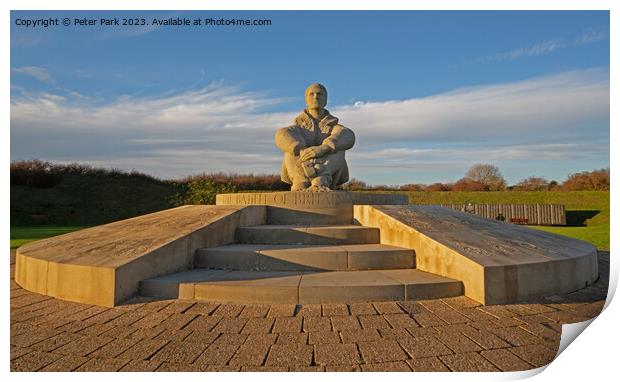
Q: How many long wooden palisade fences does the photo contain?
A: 1